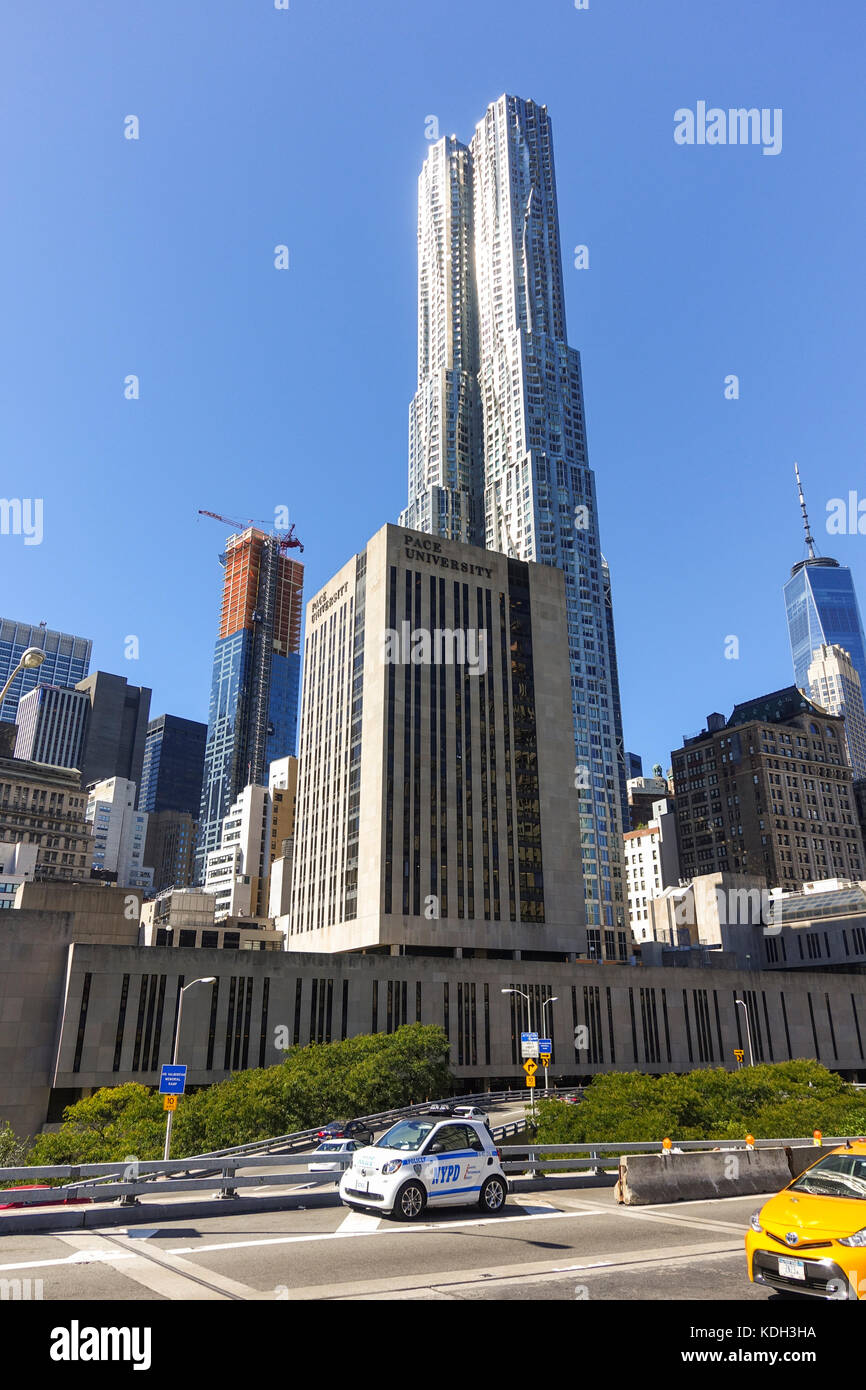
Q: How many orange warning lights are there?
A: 3